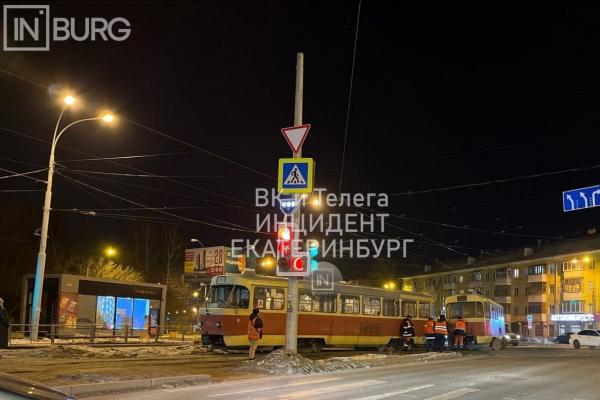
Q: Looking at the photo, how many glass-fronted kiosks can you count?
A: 1